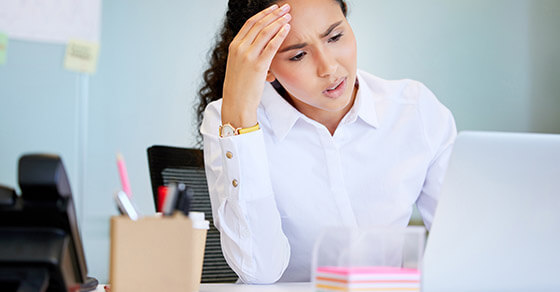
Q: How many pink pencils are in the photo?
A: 1